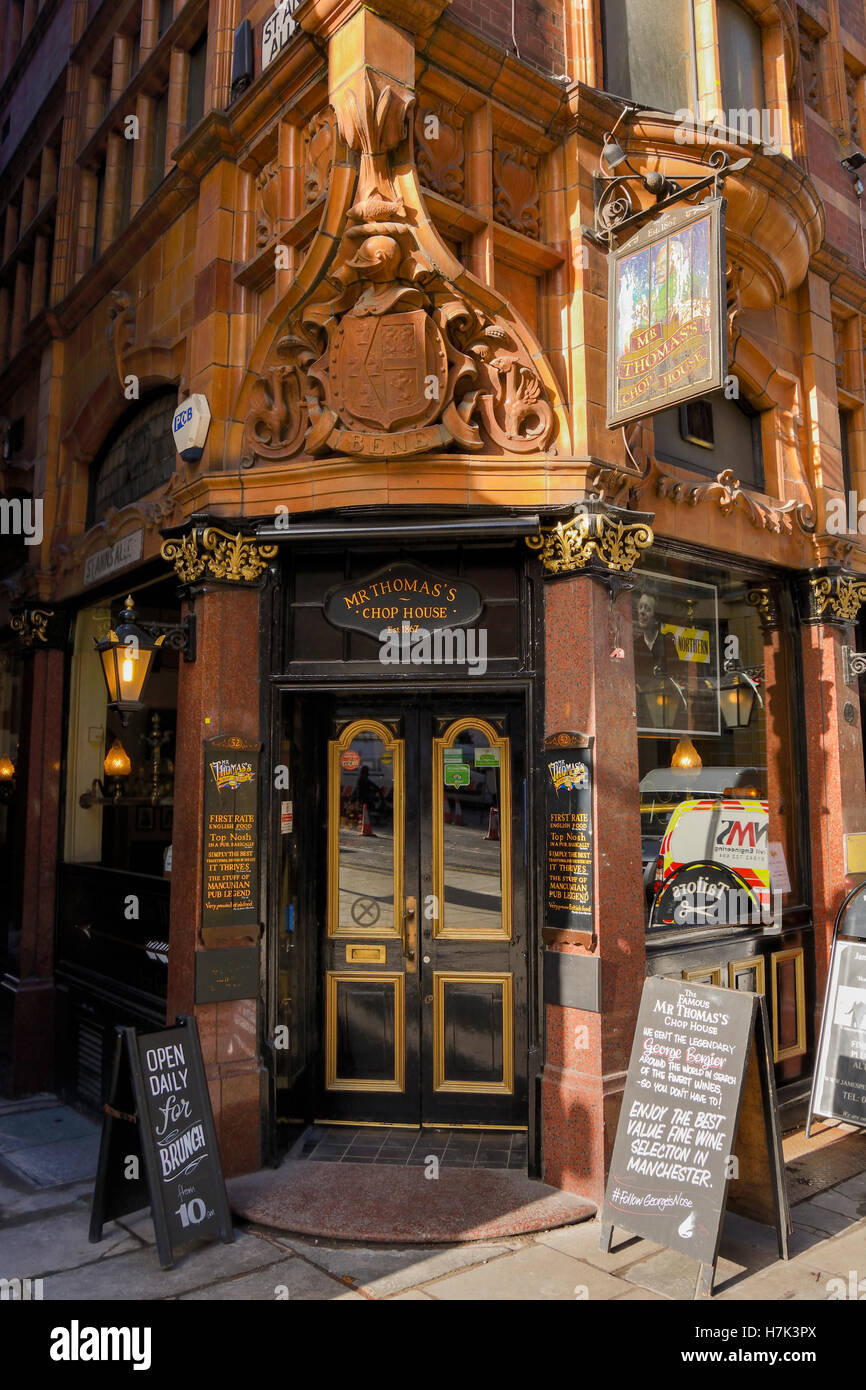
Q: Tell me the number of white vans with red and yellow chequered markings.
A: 1